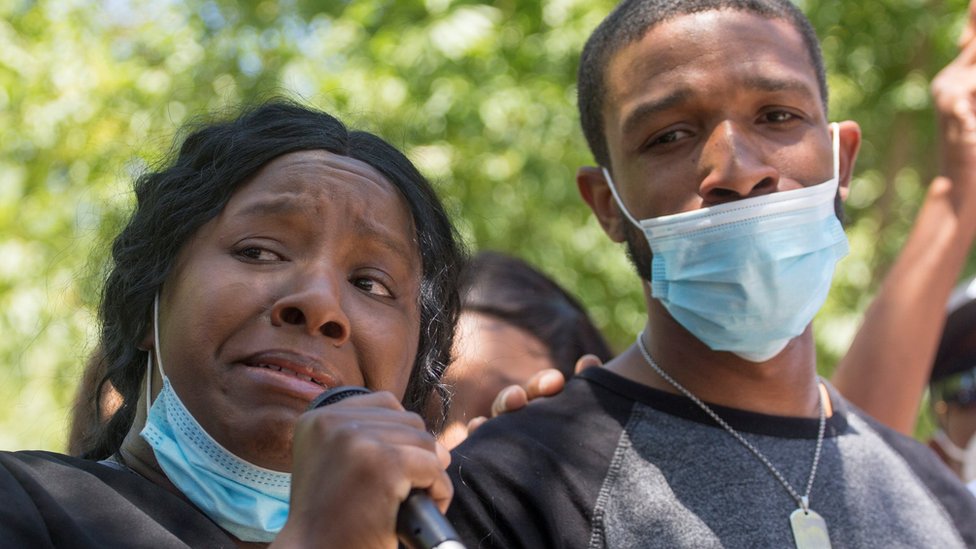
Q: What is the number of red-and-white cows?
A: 0